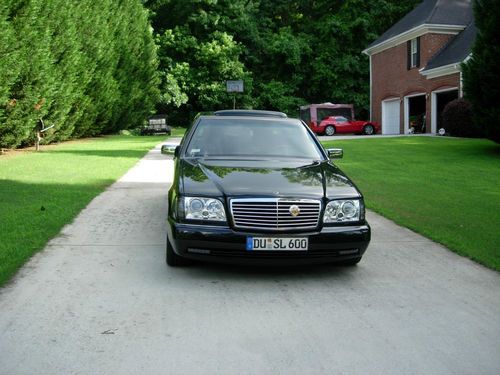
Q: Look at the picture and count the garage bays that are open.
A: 2